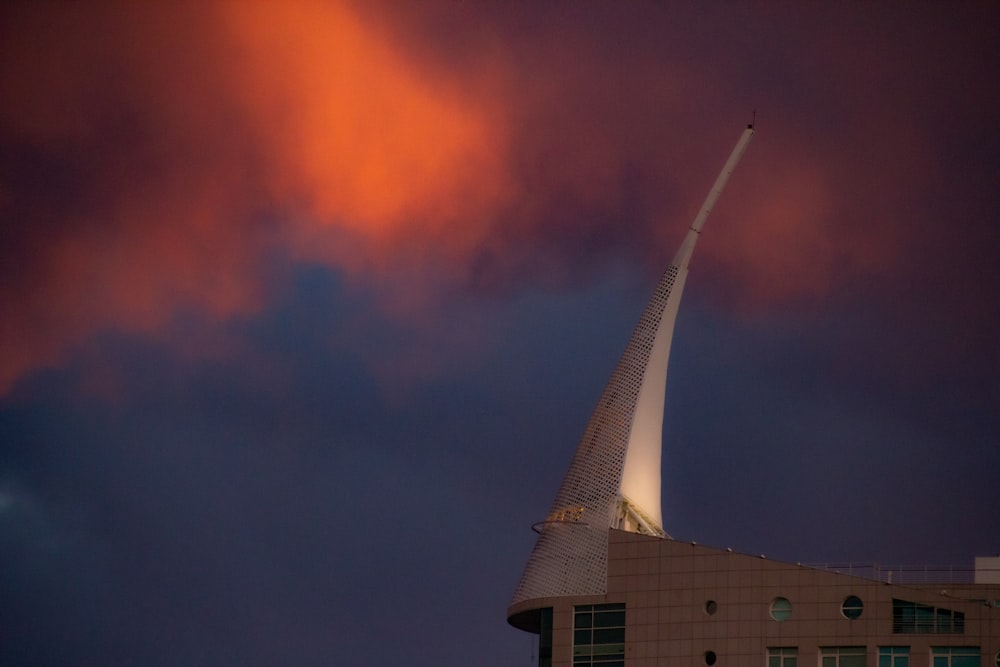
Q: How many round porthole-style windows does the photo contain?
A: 4